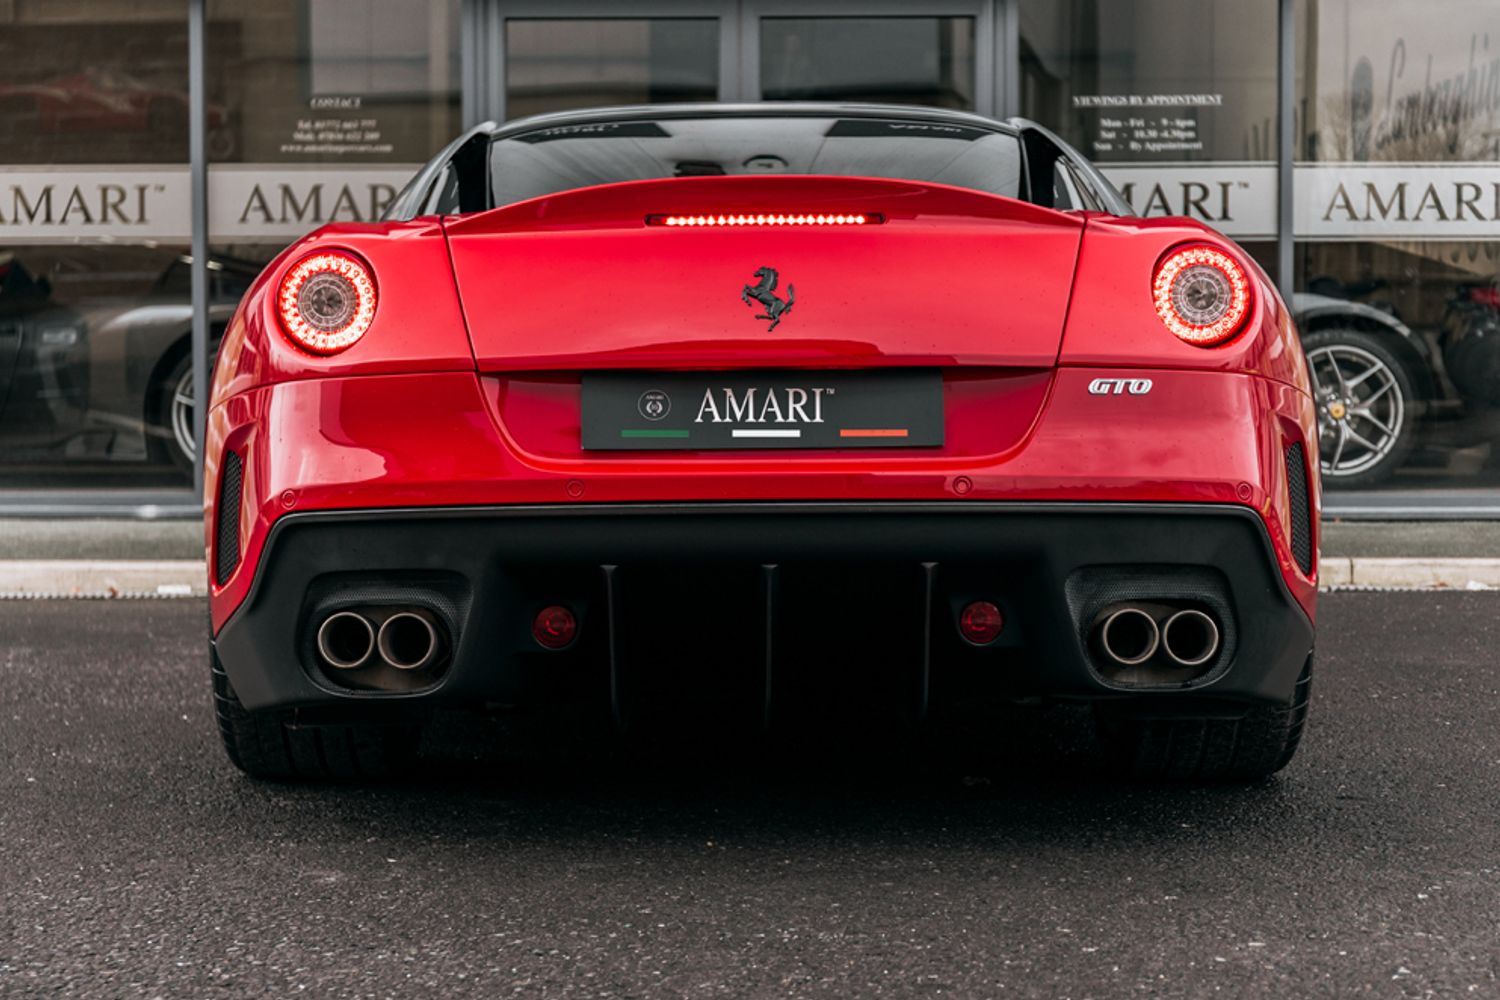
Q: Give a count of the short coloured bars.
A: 3